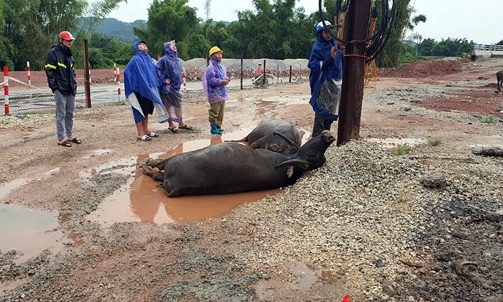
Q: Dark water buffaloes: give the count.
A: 2